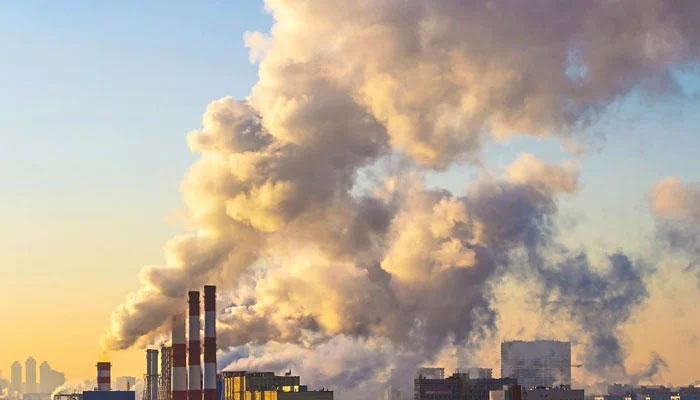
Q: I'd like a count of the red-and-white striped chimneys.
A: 4